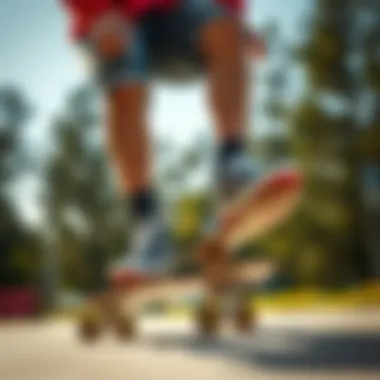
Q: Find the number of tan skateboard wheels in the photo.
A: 4